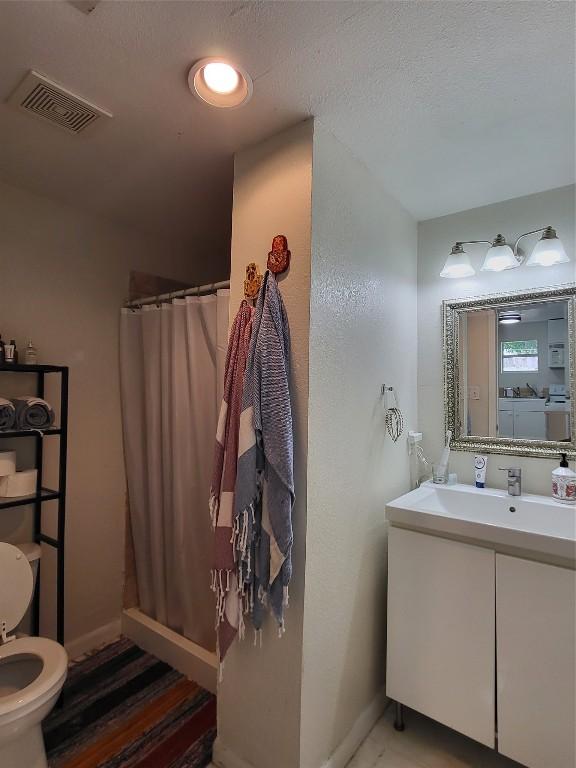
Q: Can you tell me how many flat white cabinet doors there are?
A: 2